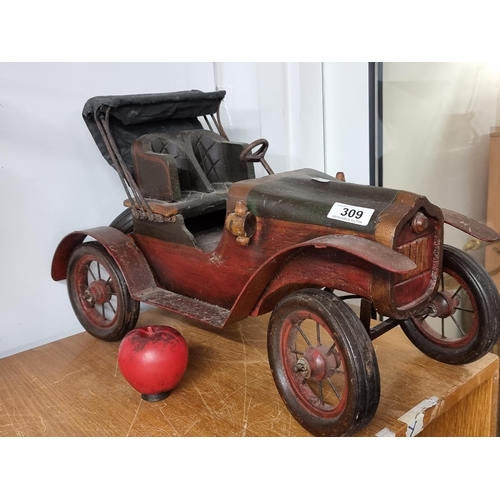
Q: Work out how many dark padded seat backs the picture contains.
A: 2